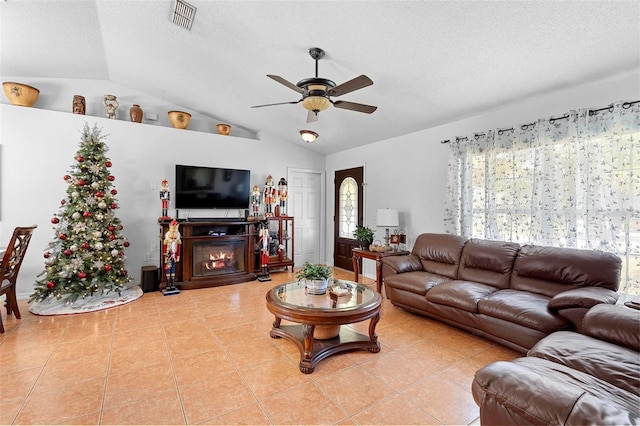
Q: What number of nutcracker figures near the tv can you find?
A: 6